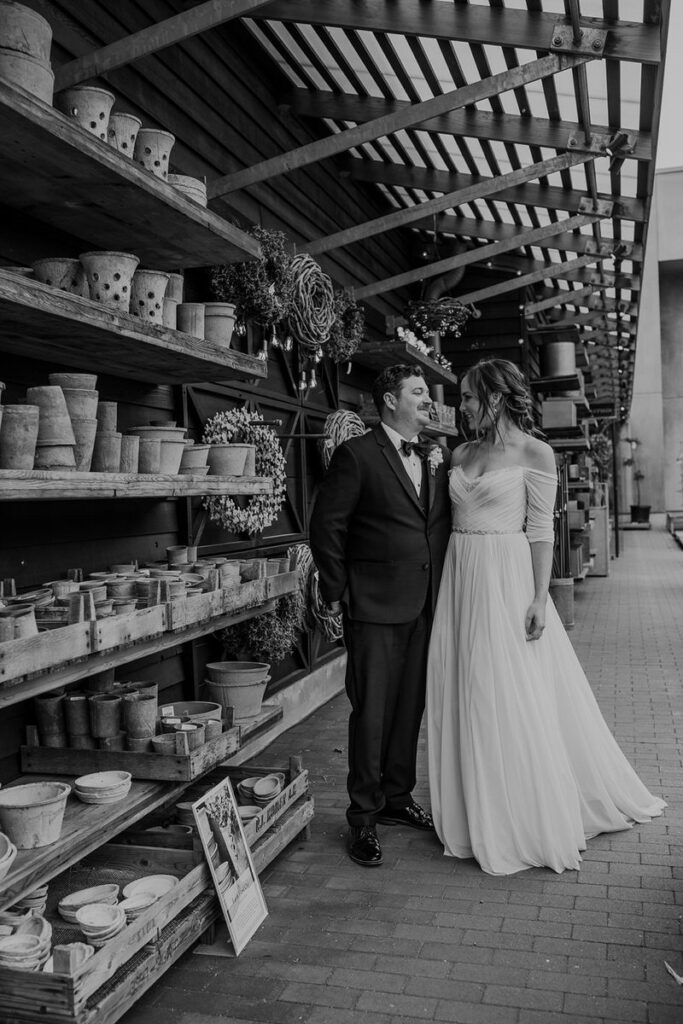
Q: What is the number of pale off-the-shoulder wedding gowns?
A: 1